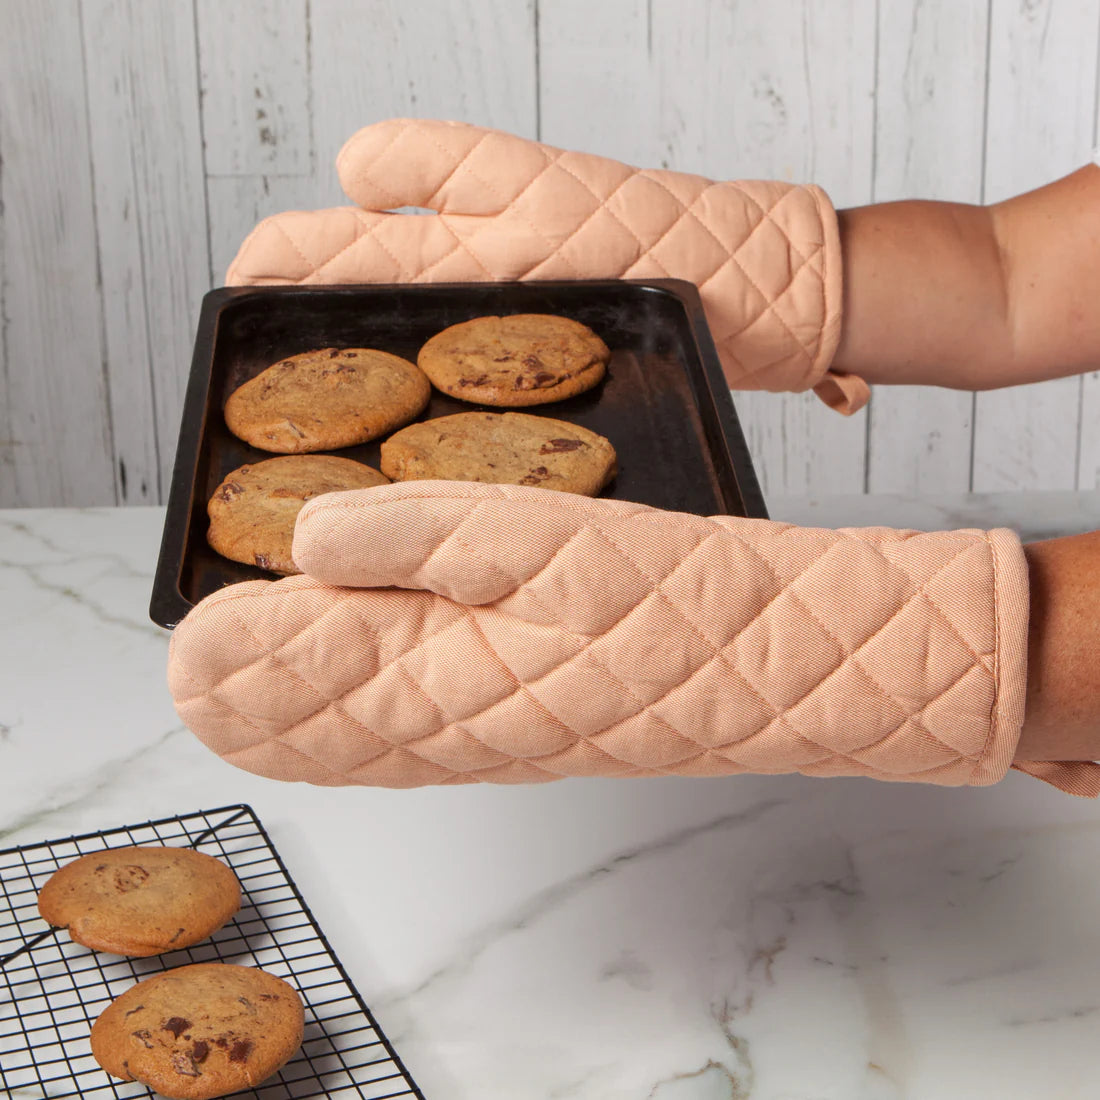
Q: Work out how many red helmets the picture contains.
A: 0